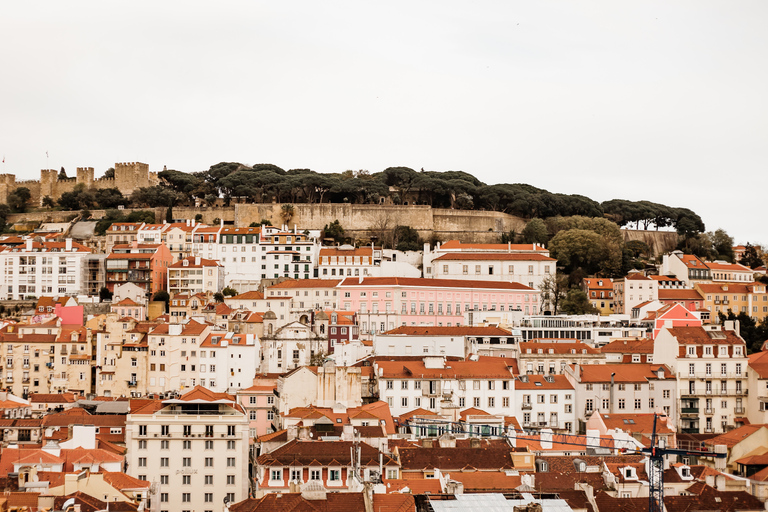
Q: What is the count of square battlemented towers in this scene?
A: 4